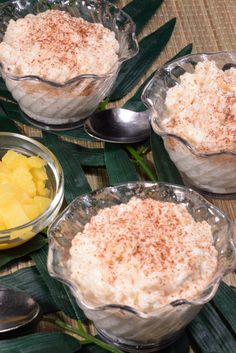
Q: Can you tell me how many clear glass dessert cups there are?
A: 3